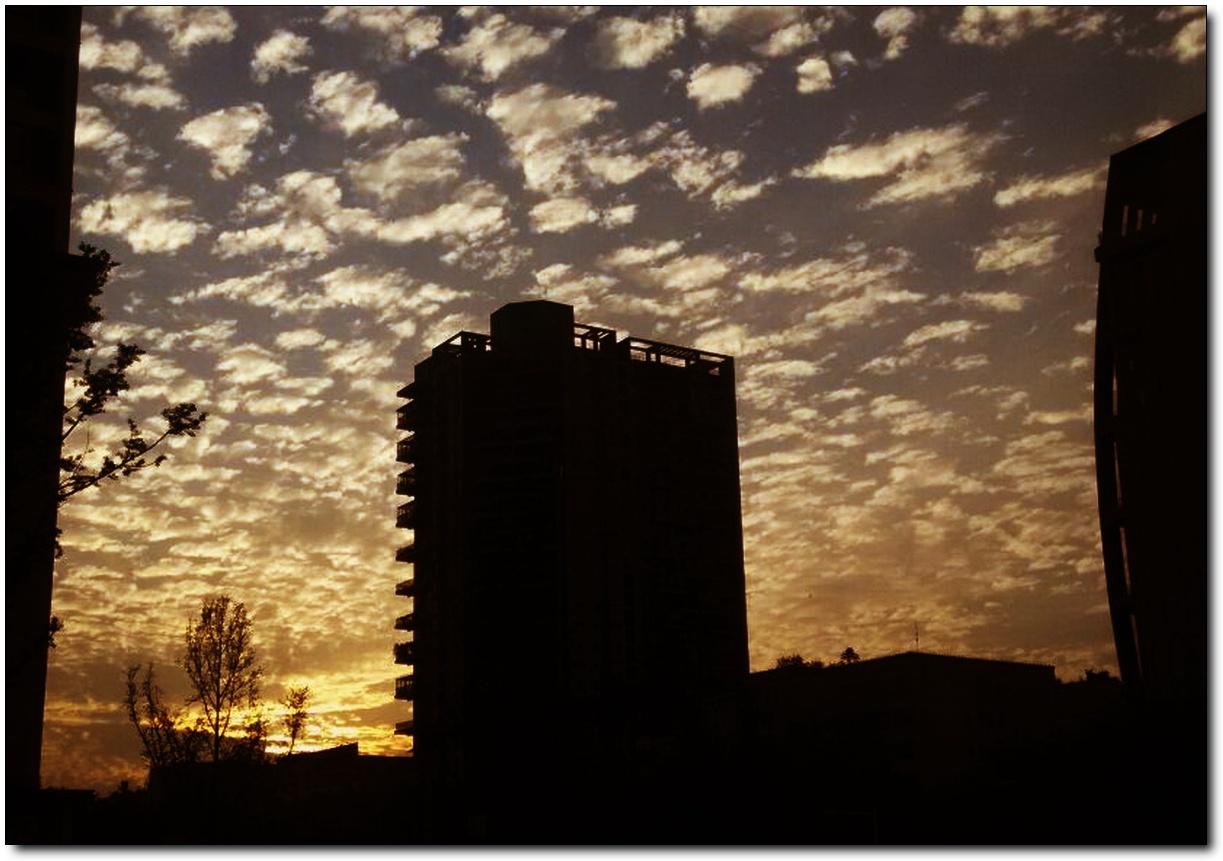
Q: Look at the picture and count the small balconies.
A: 11